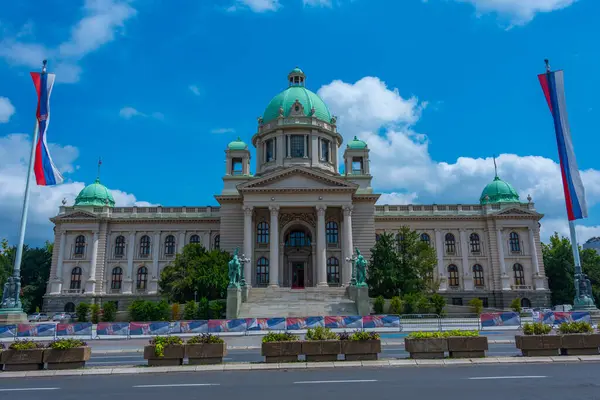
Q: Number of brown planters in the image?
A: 11